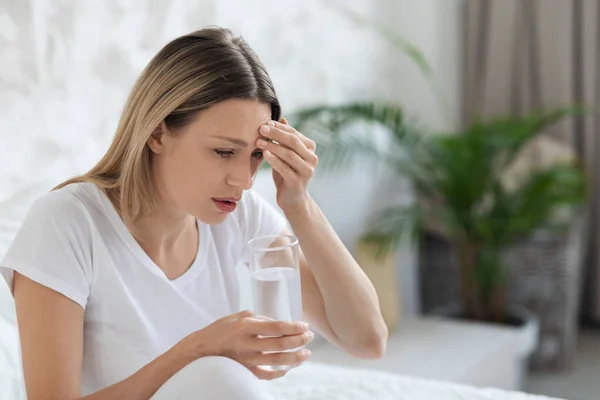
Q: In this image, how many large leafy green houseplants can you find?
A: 1